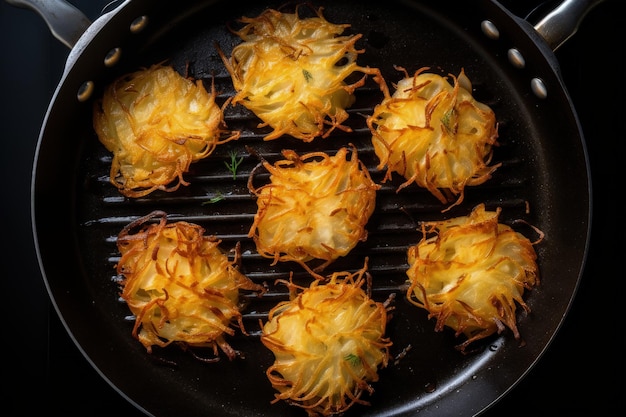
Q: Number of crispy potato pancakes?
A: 7